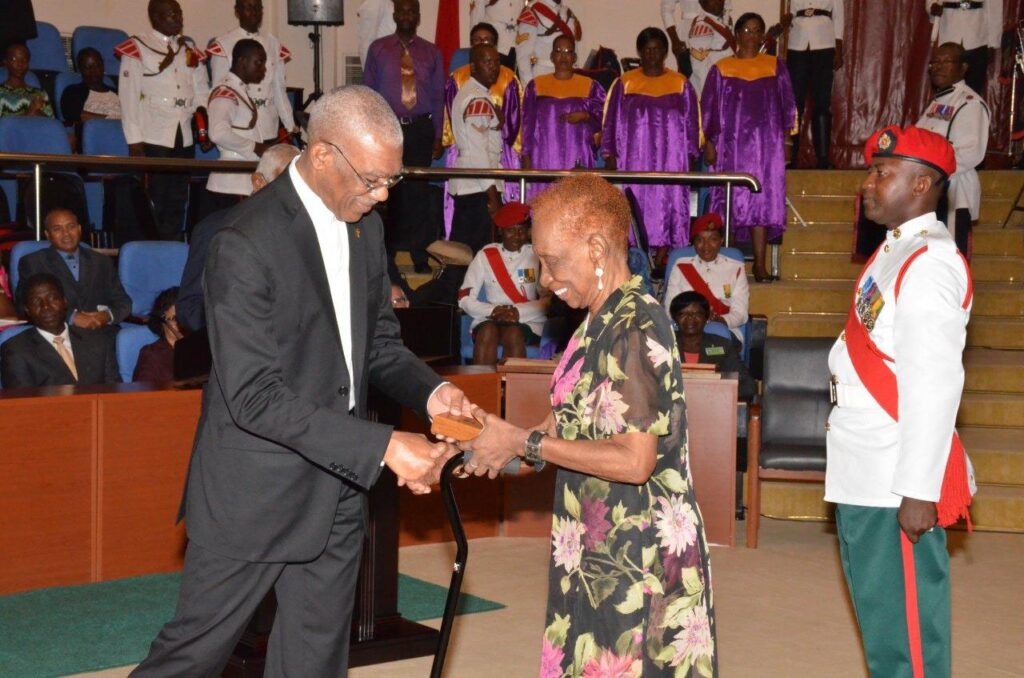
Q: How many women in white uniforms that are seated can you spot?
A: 2